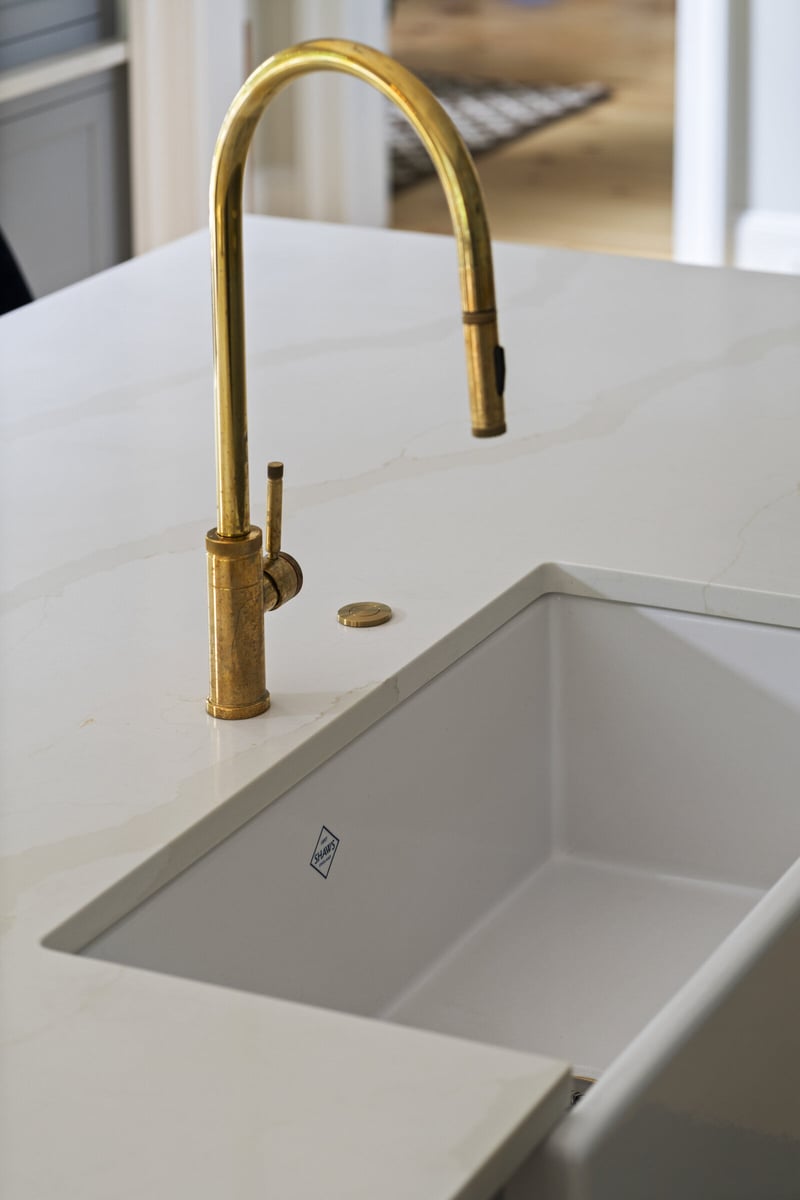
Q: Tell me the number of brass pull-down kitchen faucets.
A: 1